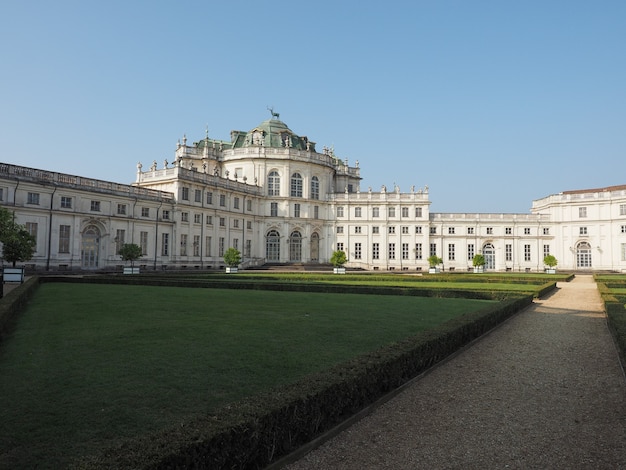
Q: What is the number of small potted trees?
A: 7